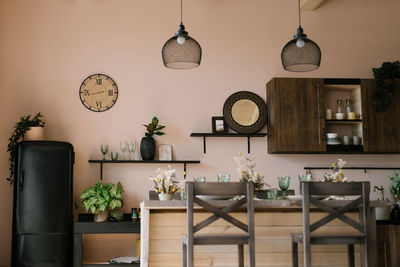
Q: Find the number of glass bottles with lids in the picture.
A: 2